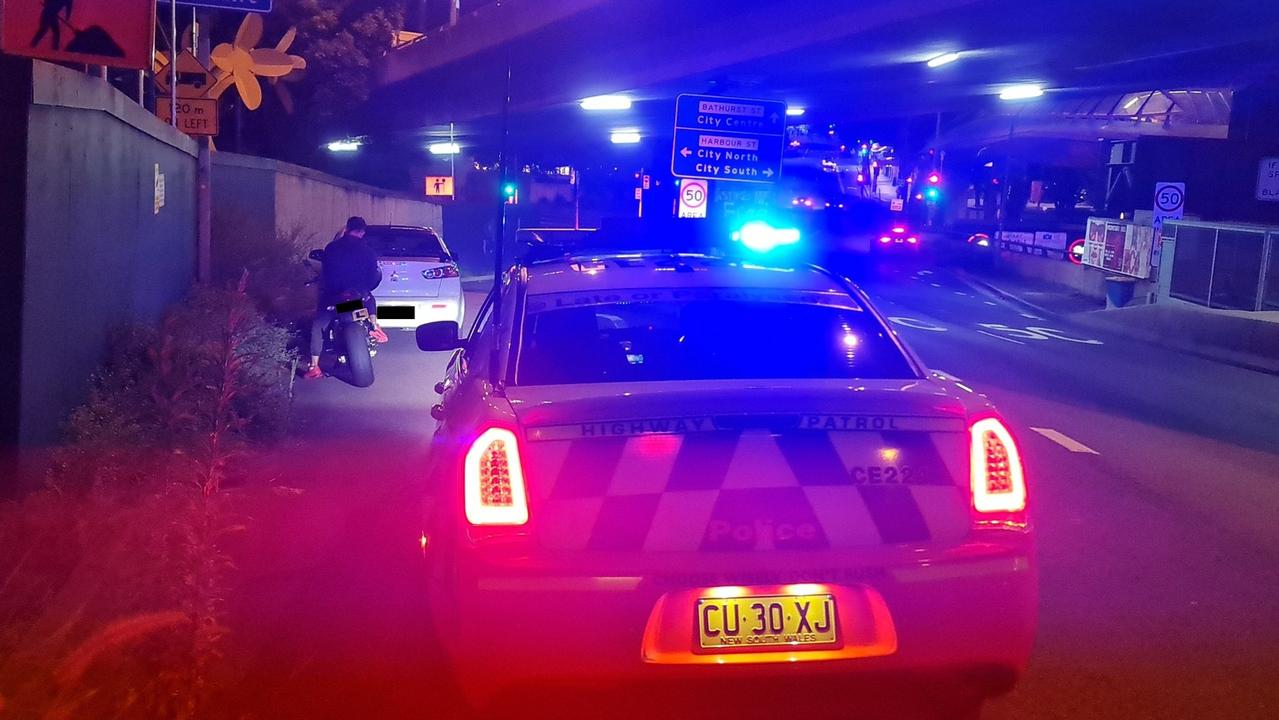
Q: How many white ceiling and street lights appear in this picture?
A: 7